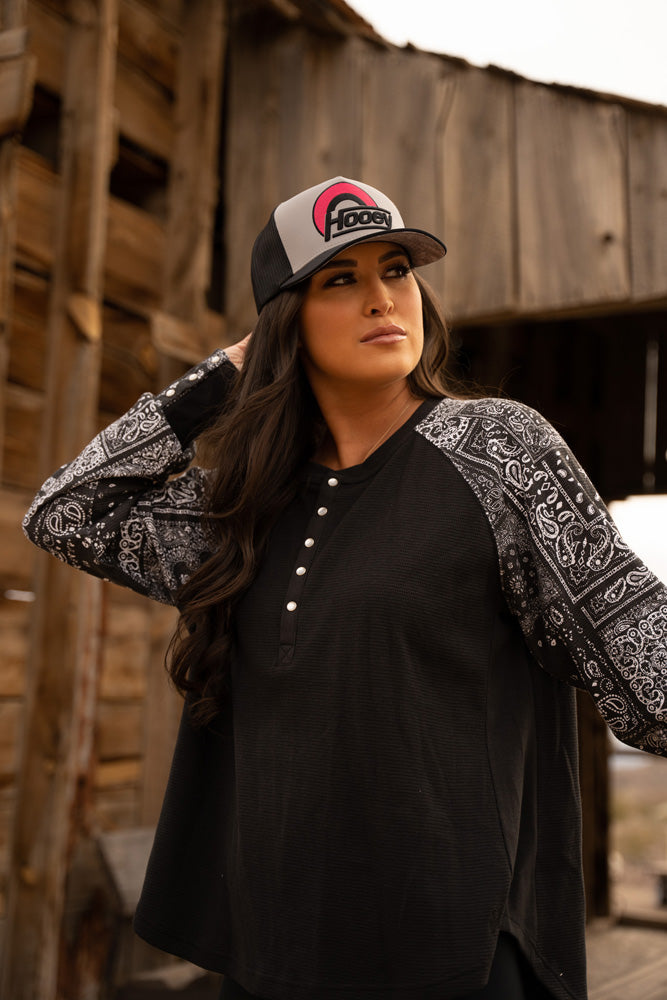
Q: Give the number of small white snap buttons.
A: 8